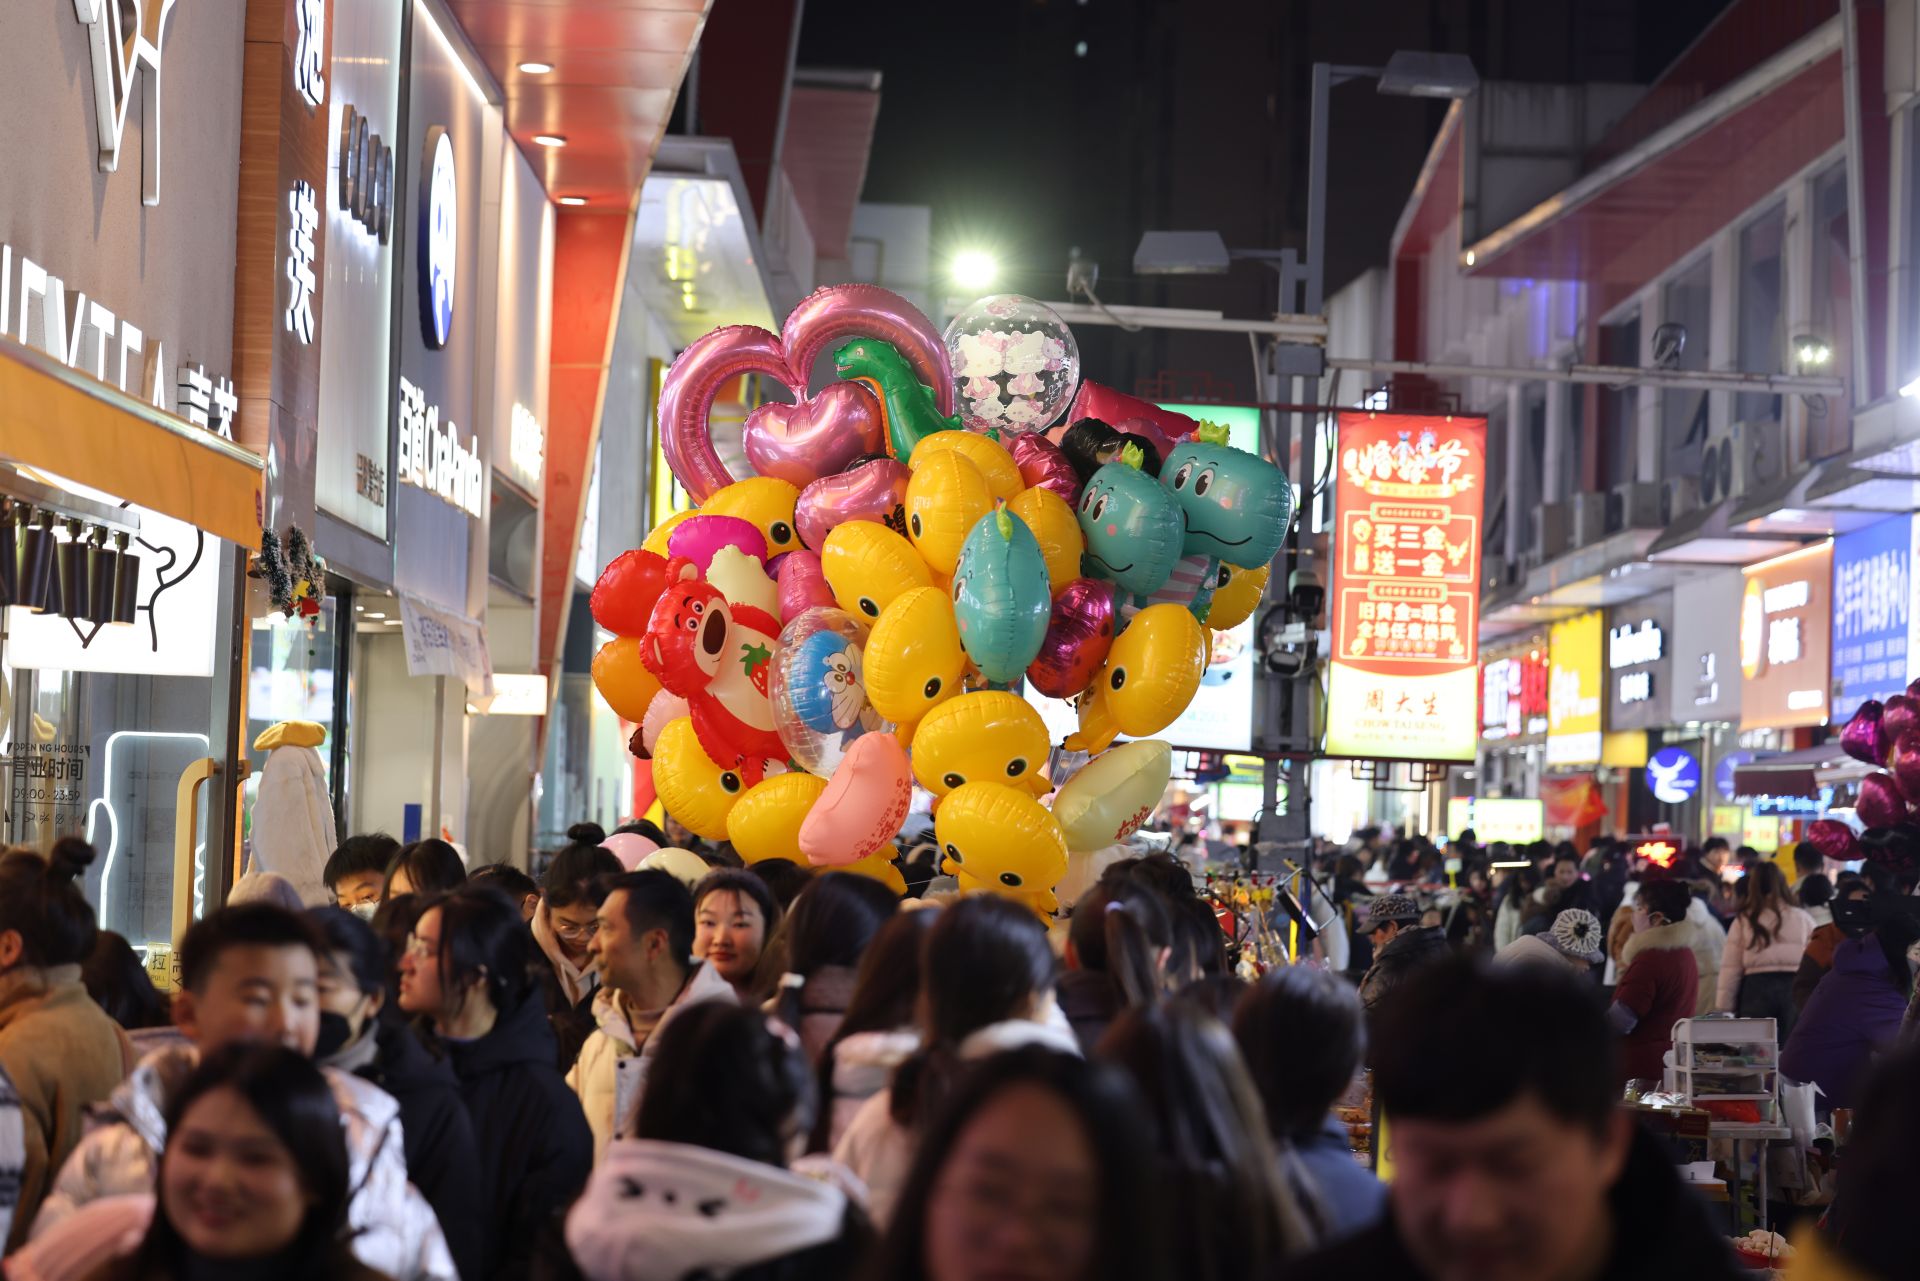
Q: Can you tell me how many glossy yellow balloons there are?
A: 13